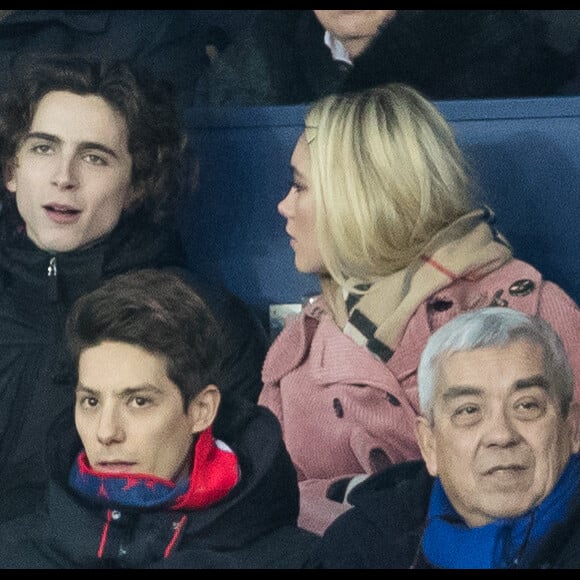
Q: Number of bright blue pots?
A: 0